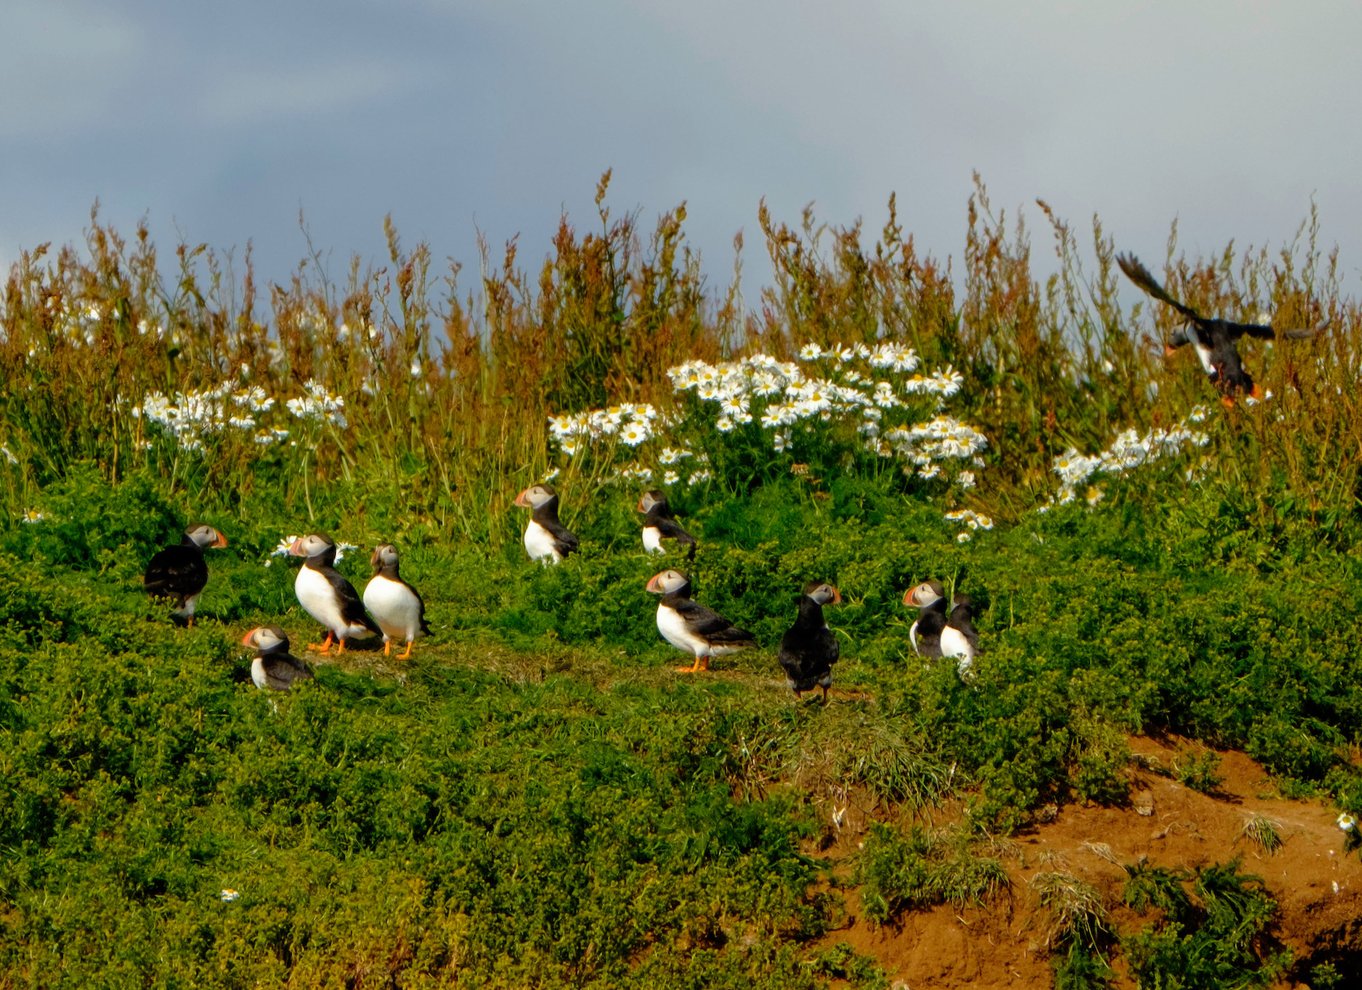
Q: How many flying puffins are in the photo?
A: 1